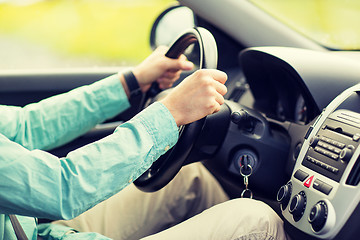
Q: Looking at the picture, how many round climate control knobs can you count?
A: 3